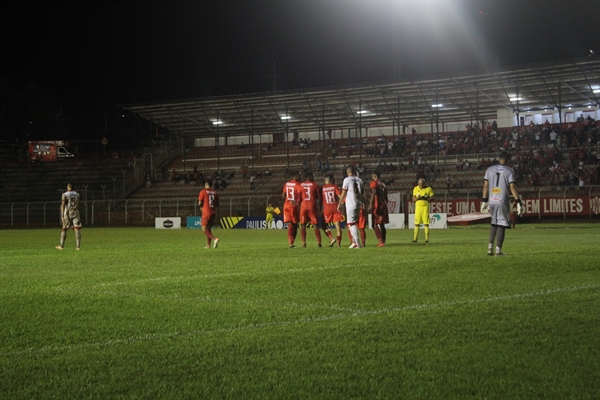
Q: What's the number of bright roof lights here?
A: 6